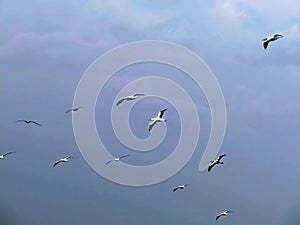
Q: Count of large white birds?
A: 11